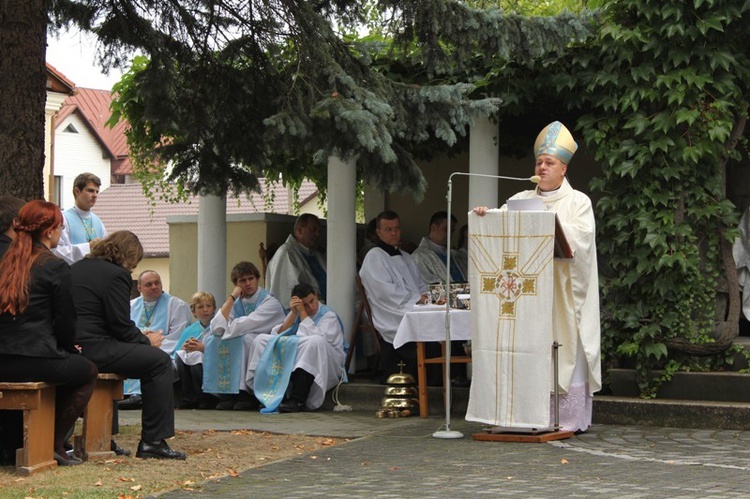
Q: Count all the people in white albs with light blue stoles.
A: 5